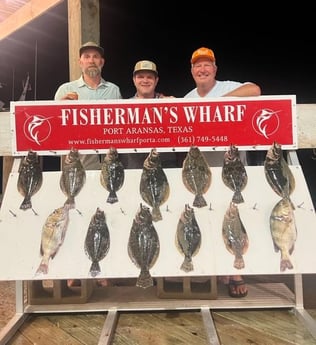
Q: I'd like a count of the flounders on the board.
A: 11